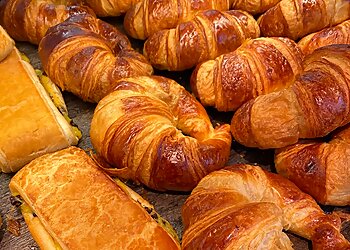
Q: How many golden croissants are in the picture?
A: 13